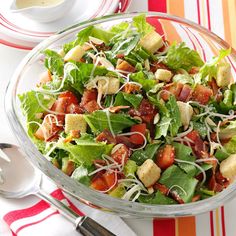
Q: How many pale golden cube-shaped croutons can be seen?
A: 9